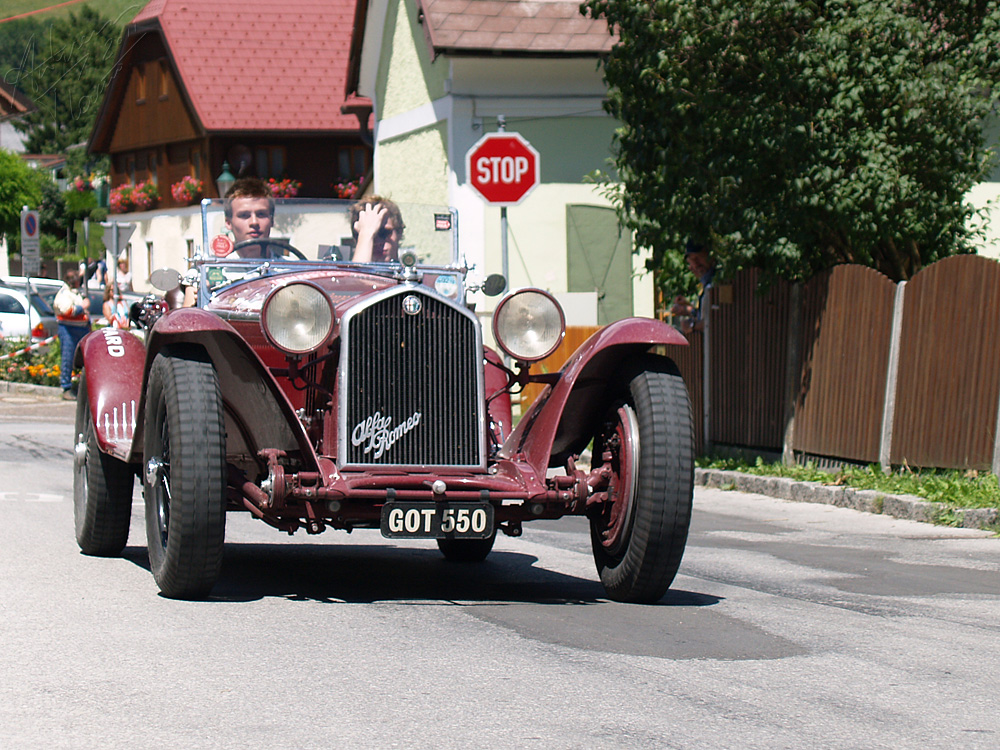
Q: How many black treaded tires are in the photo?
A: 4